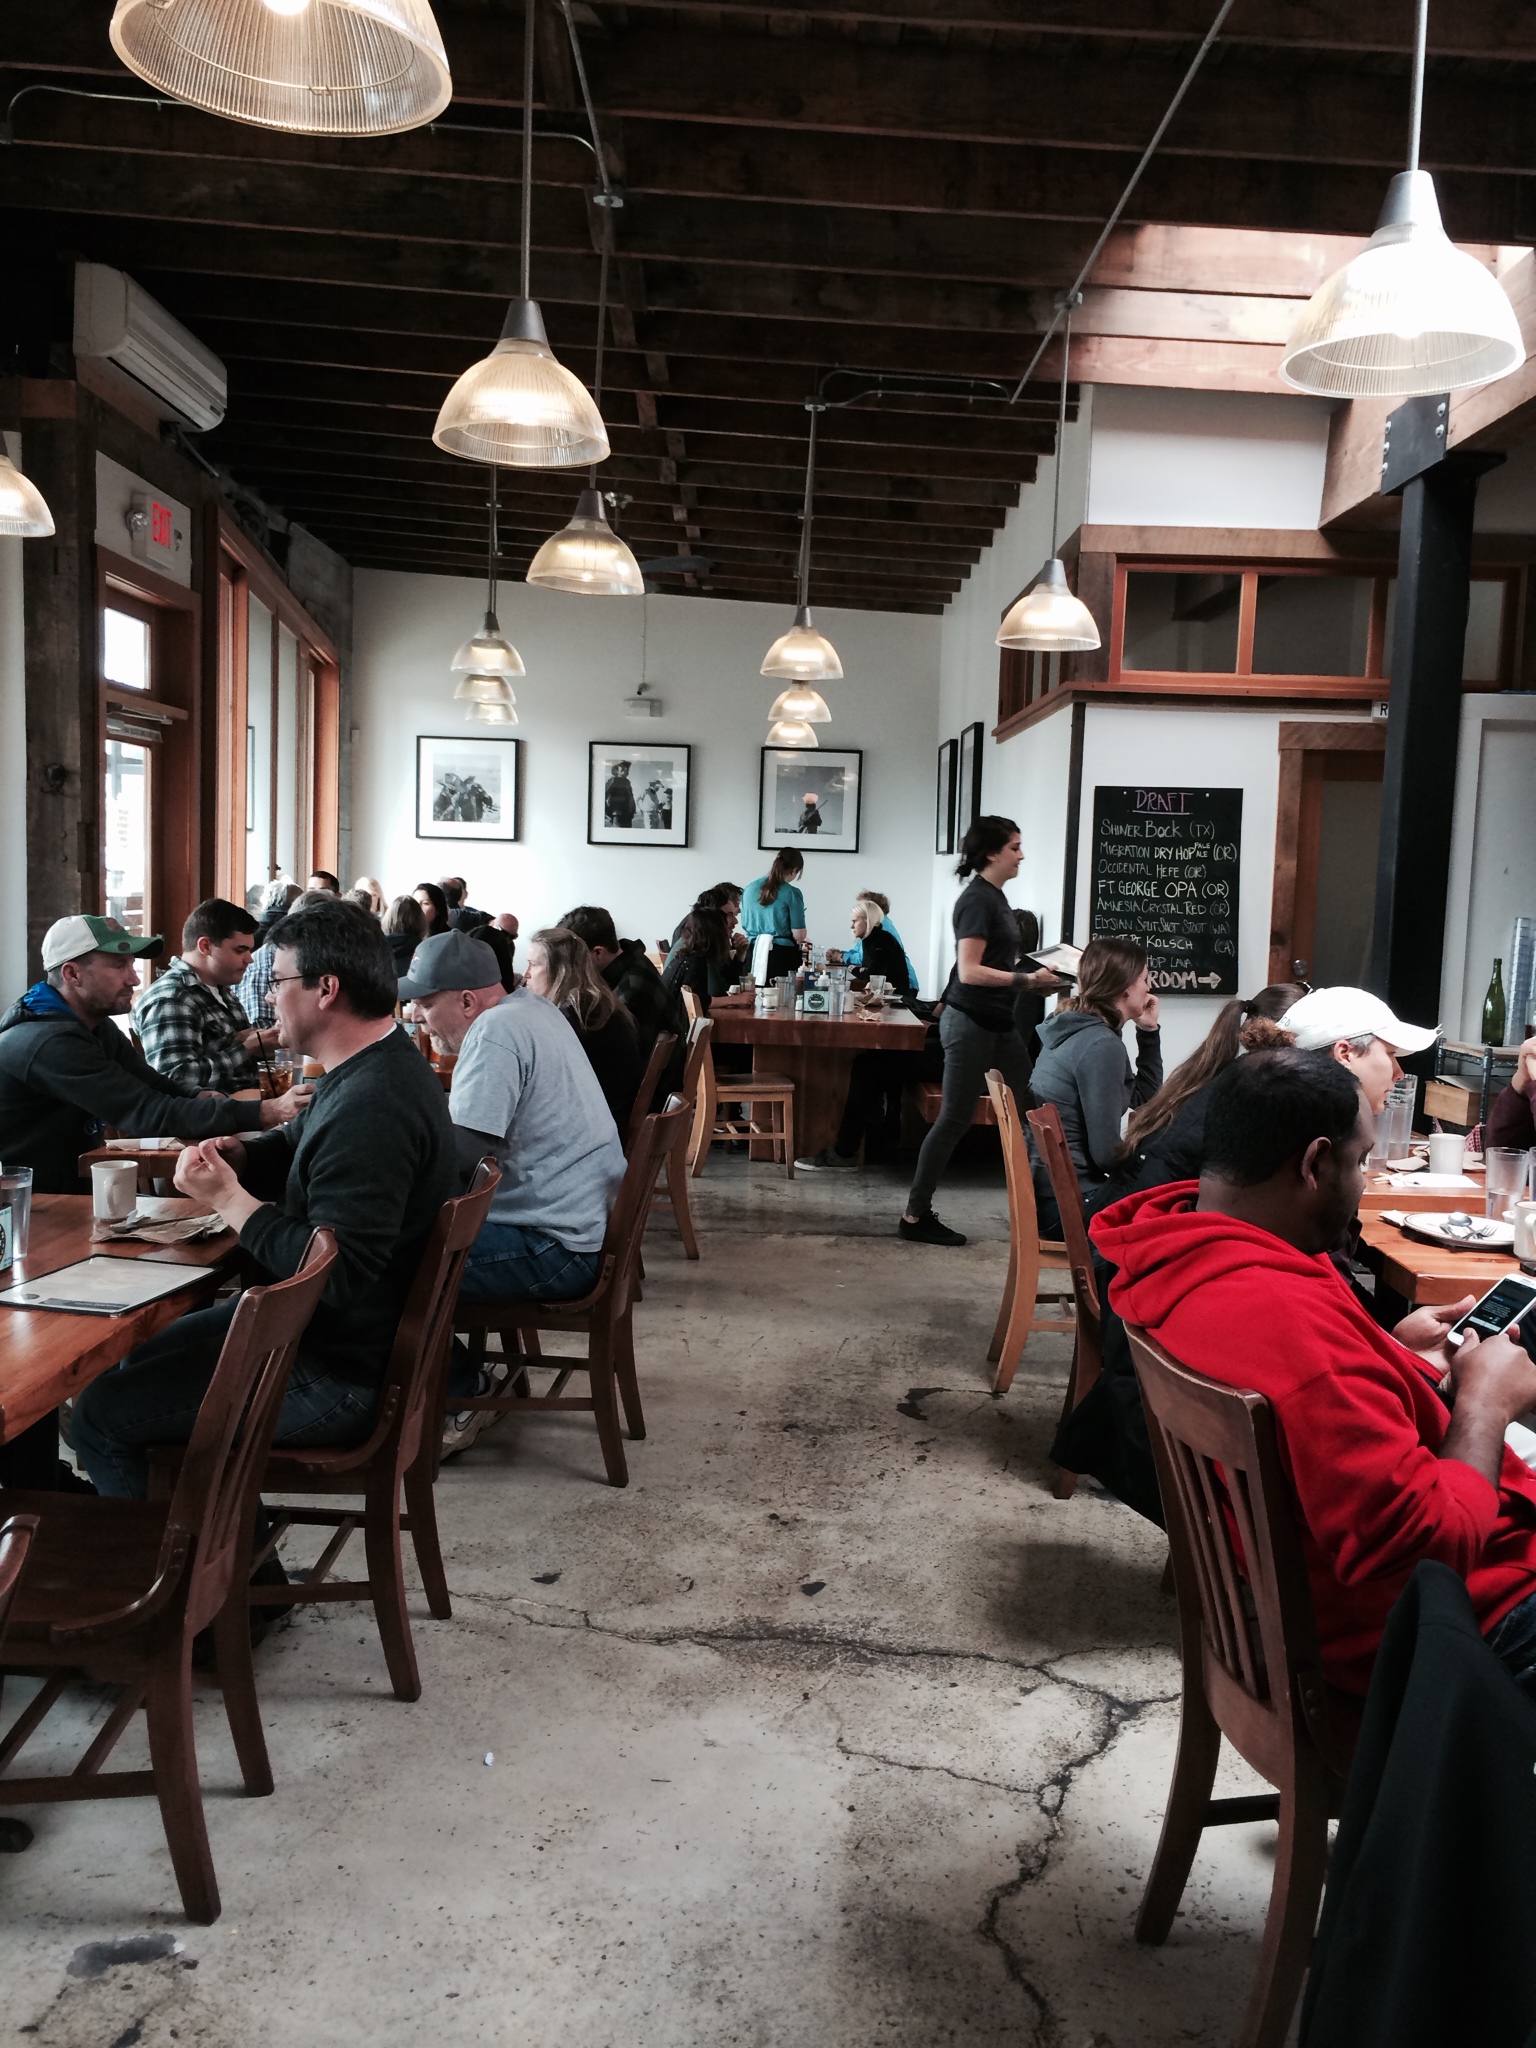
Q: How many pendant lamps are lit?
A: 12